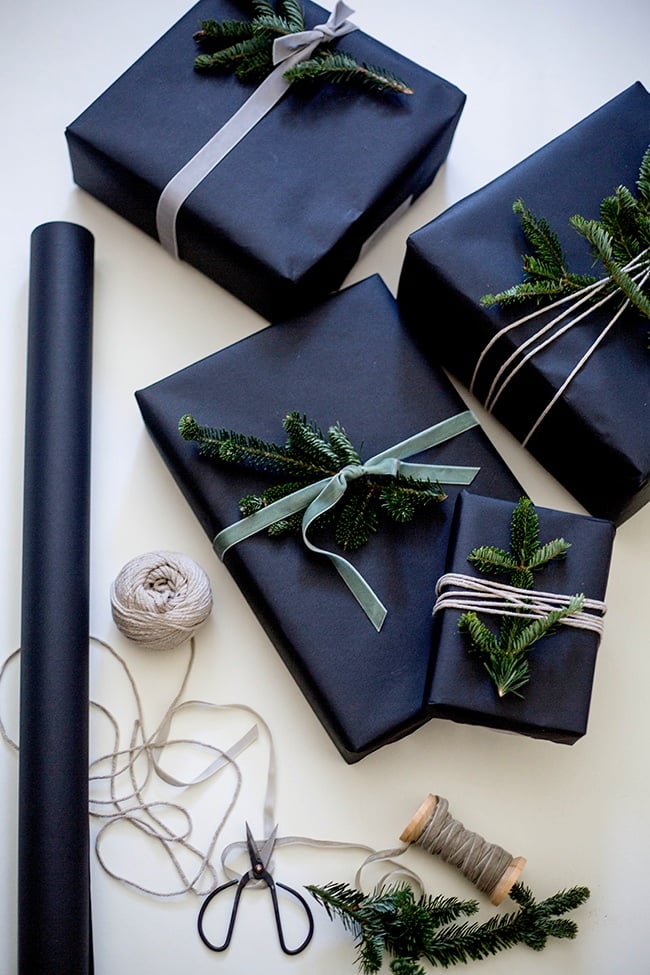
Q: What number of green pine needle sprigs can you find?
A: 5